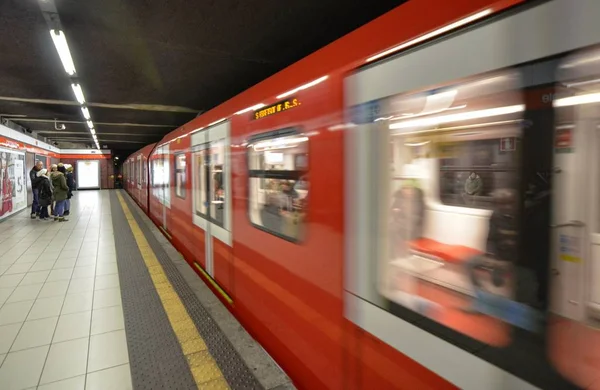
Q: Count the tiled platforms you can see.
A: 1